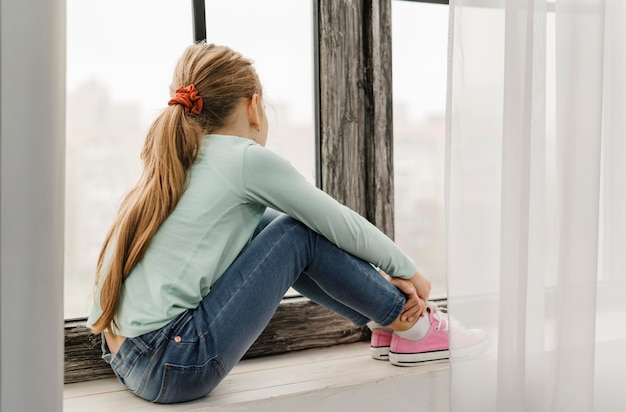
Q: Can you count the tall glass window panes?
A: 3